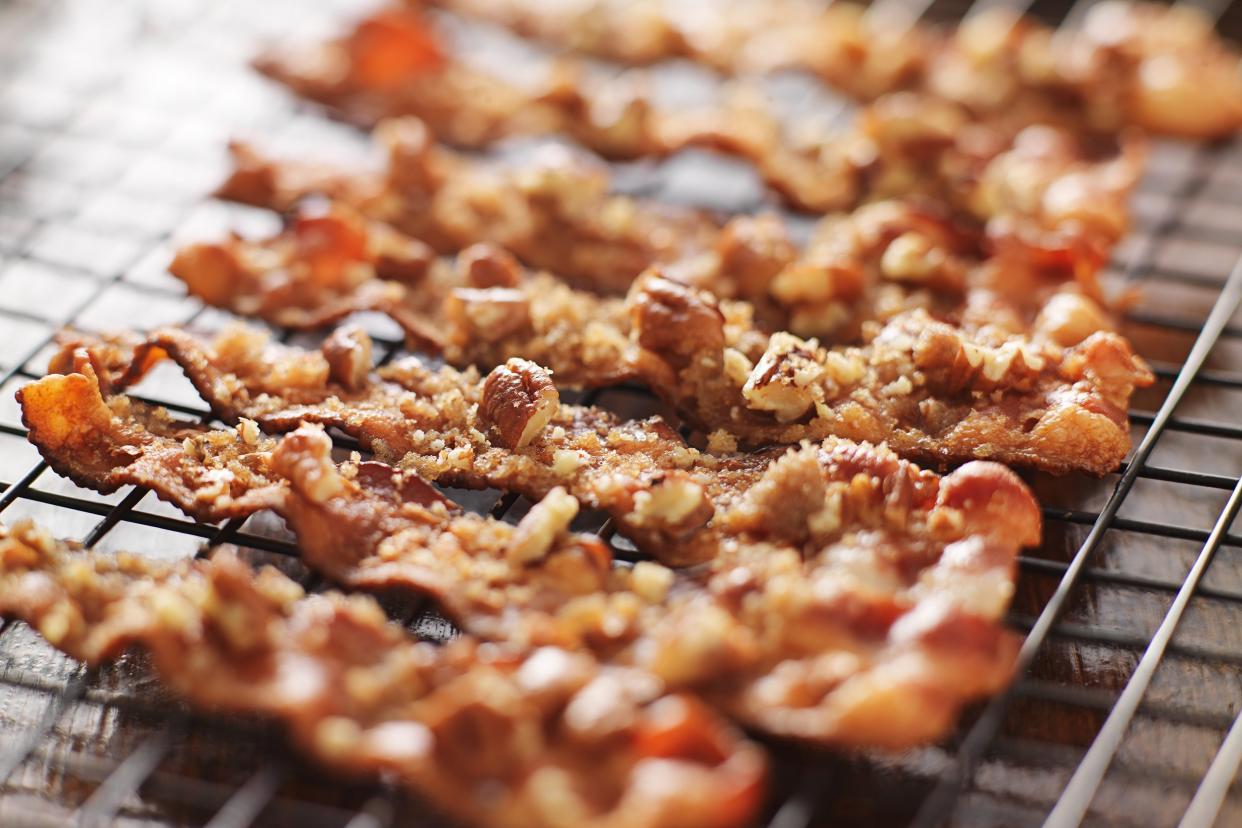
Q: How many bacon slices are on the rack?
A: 7